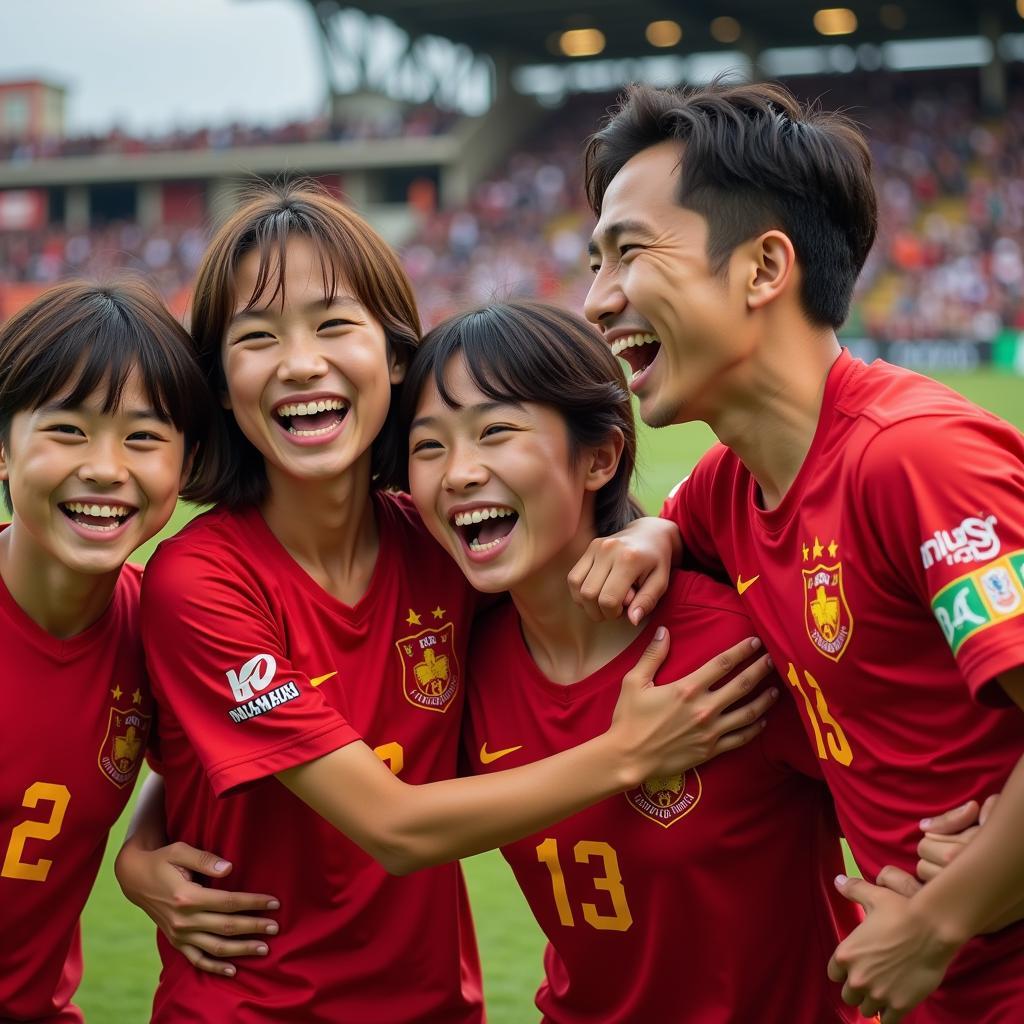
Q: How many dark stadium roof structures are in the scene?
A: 1